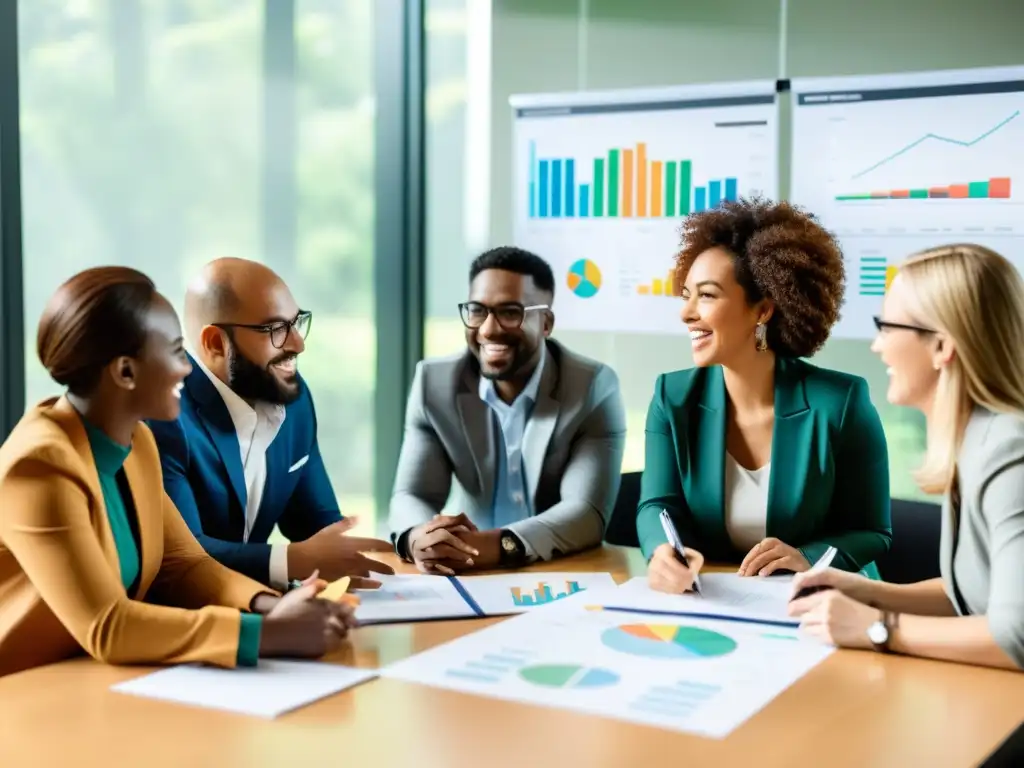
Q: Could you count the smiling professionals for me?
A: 5